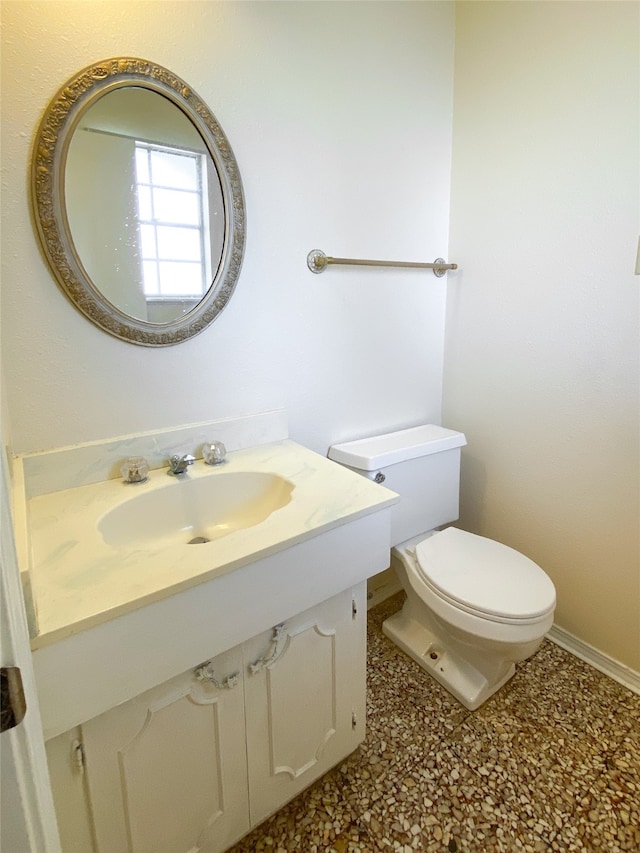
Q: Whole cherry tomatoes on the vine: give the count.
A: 0